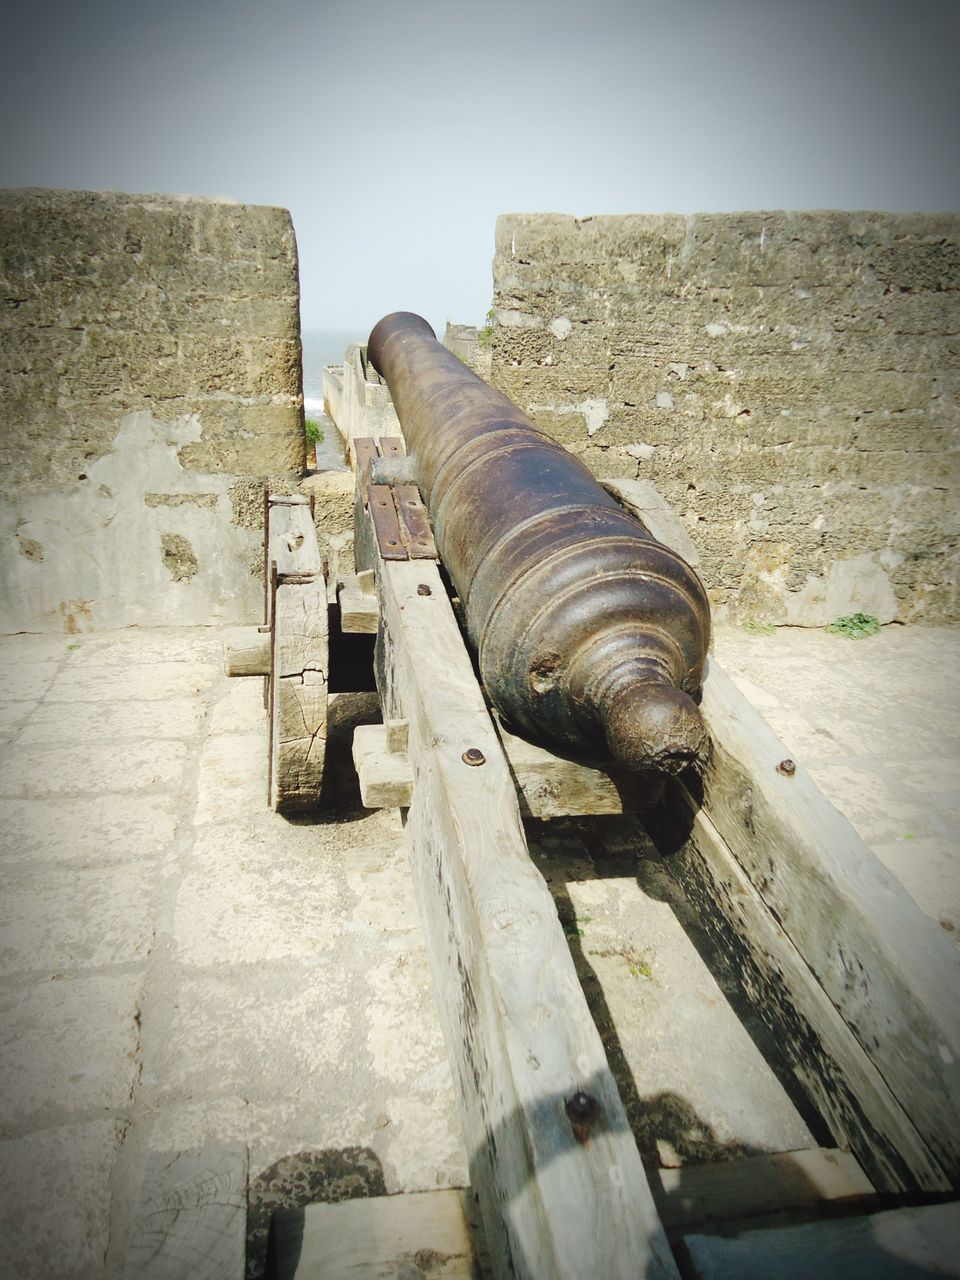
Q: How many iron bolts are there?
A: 4